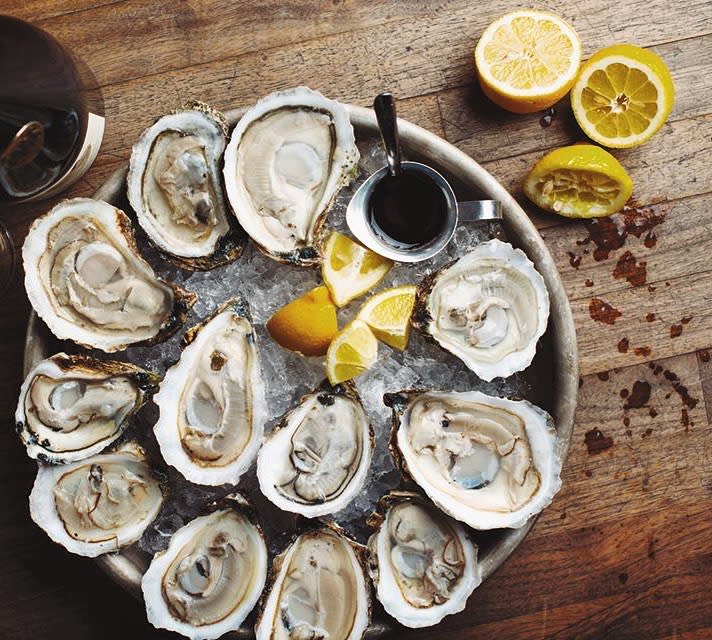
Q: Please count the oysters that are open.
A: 12